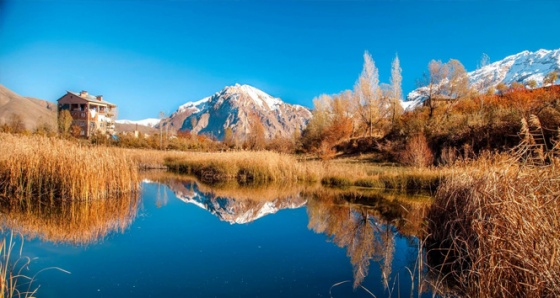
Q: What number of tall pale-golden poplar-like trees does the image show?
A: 2